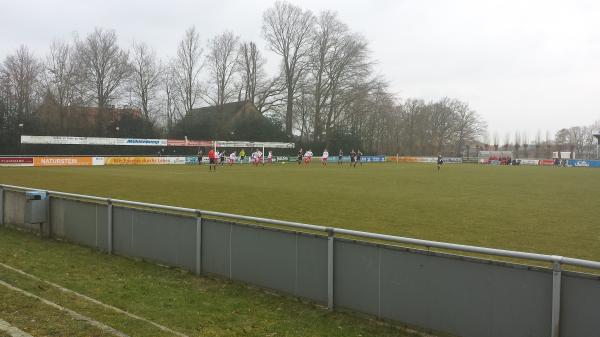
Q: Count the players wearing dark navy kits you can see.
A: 7